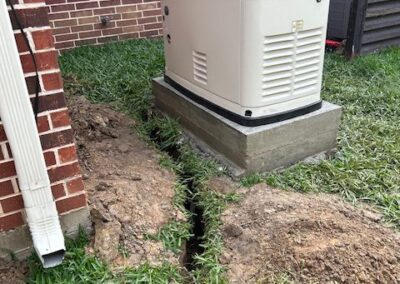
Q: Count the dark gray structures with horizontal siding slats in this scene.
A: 1